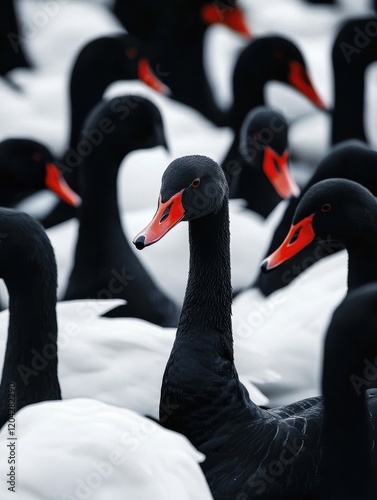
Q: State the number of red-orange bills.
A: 7